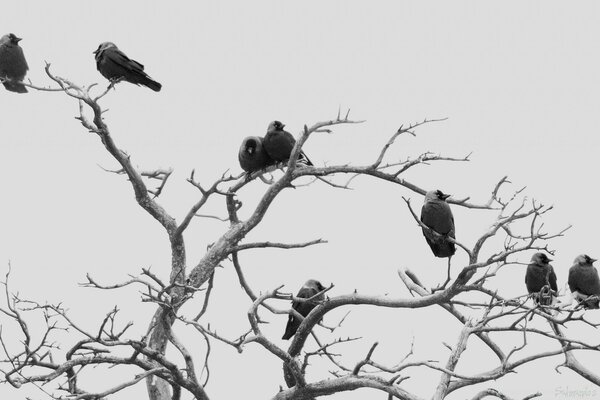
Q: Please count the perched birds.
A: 8